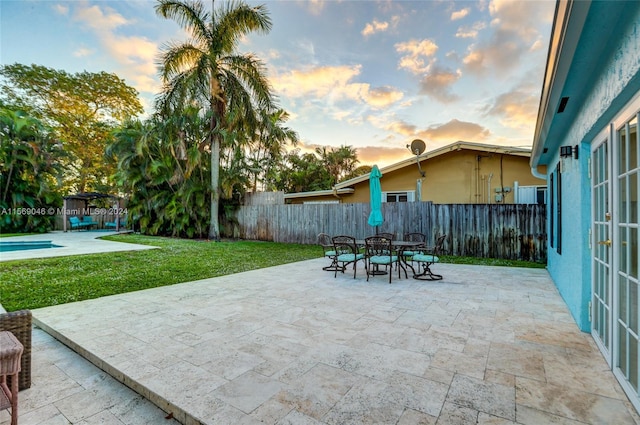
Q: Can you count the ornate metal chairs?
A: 6